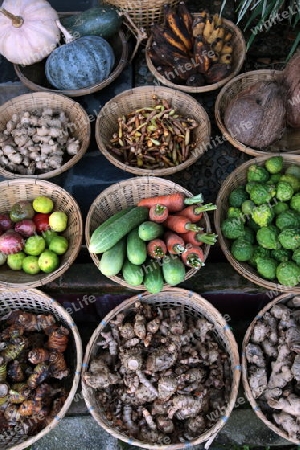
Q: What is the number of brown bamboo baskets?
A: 12